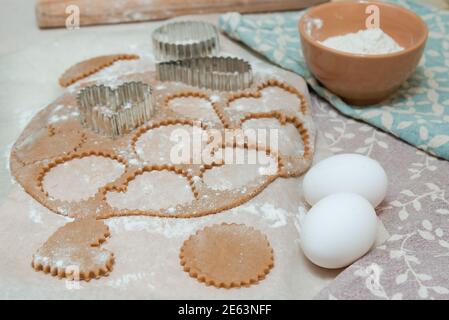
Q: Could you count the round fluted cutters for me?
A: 1